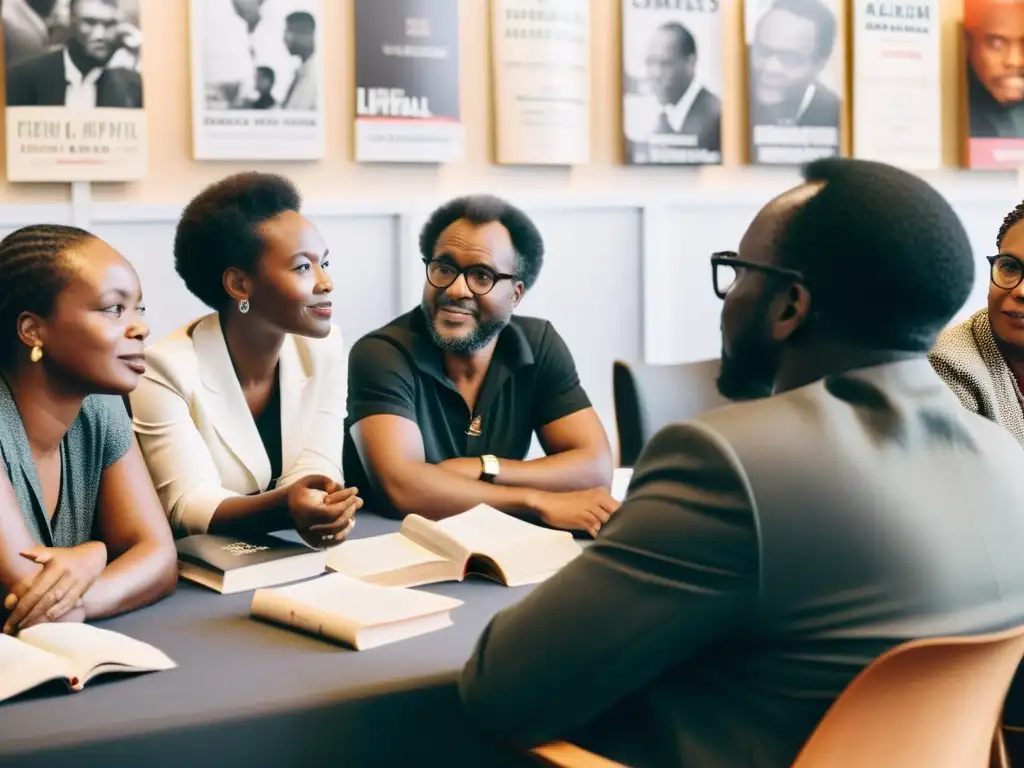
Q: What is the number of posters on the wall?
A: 8